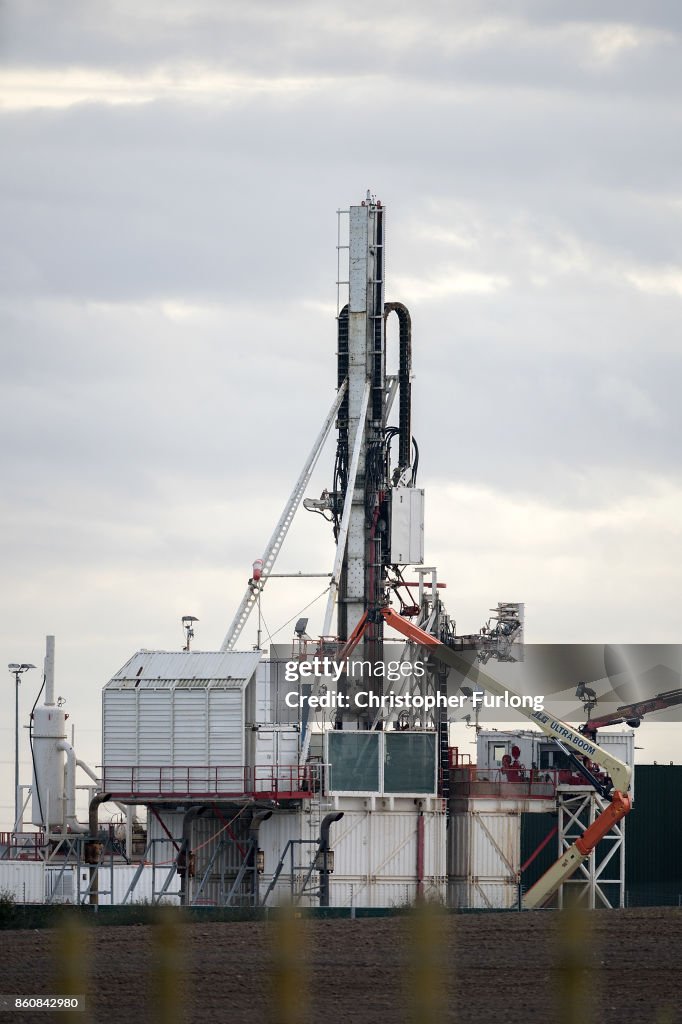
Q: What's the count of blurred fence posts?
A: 5